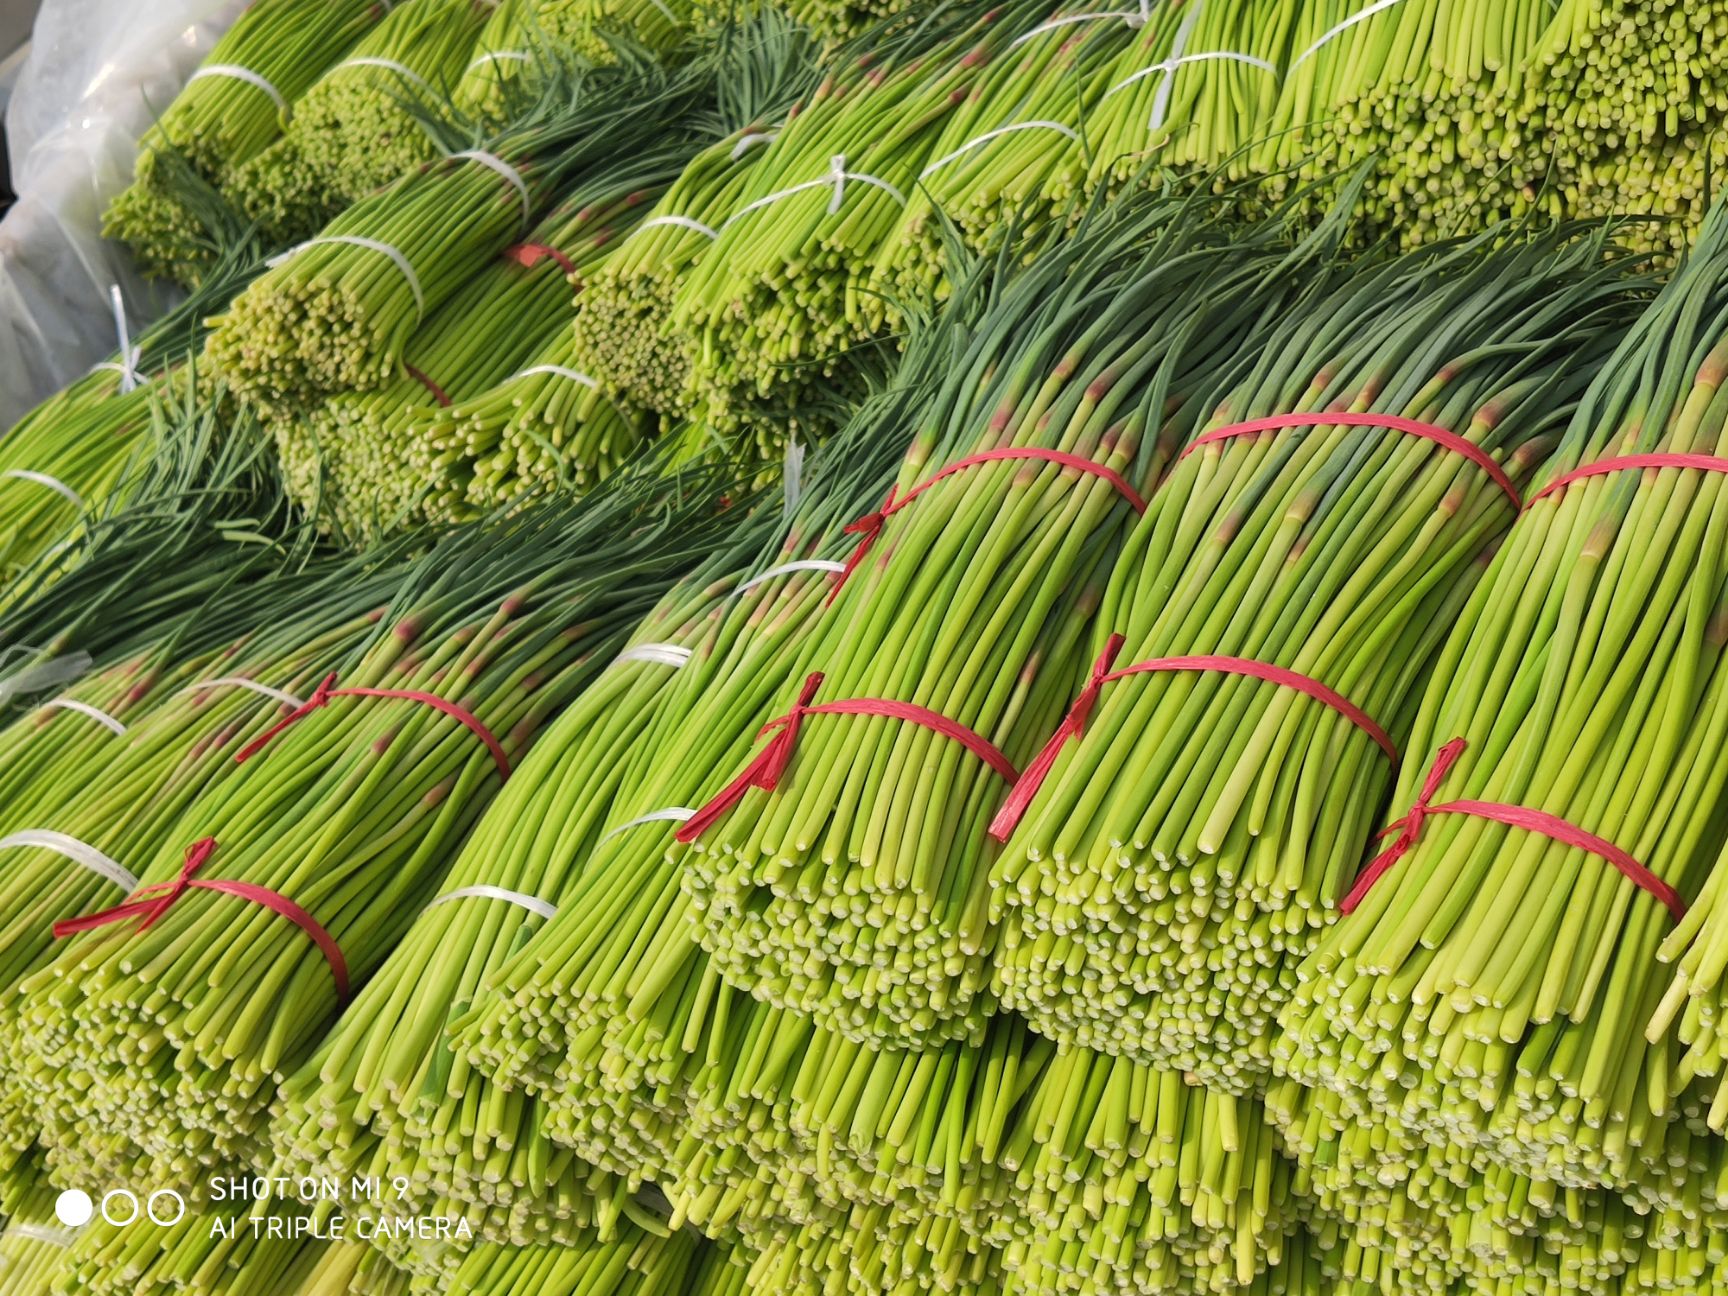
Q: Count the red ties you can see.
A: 10